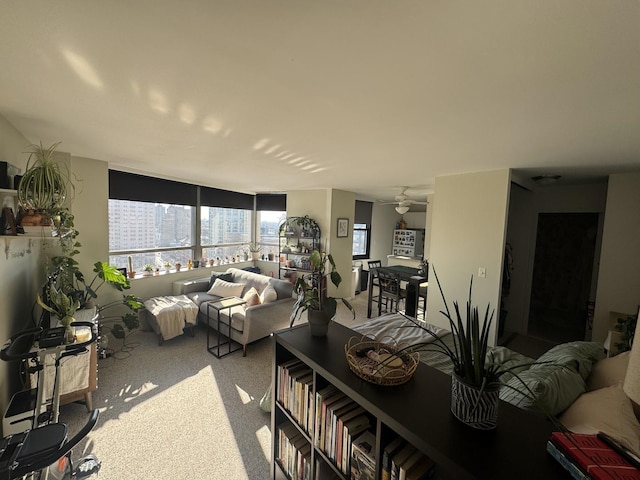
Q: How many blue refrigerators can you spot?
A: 0